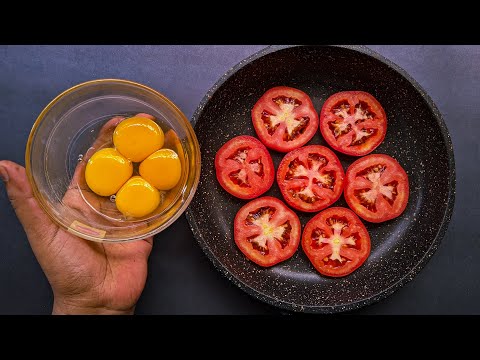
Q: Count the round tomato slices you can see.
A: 7